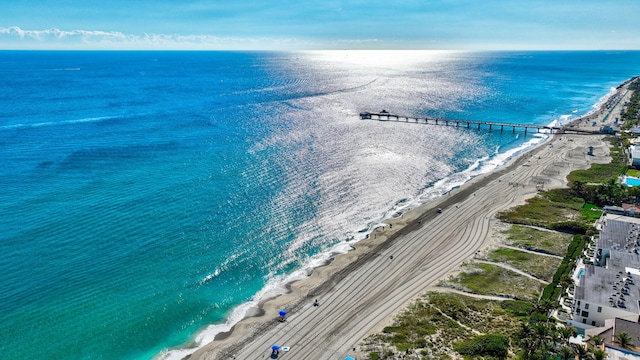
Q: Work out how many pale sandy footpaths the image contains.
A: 5